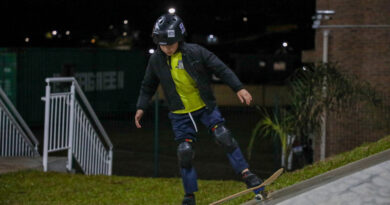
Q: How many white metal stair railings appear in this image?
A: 2